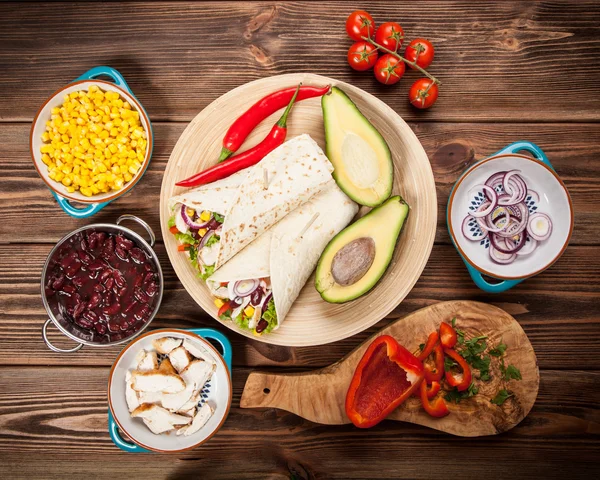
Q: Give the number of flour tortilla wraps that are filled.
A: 2